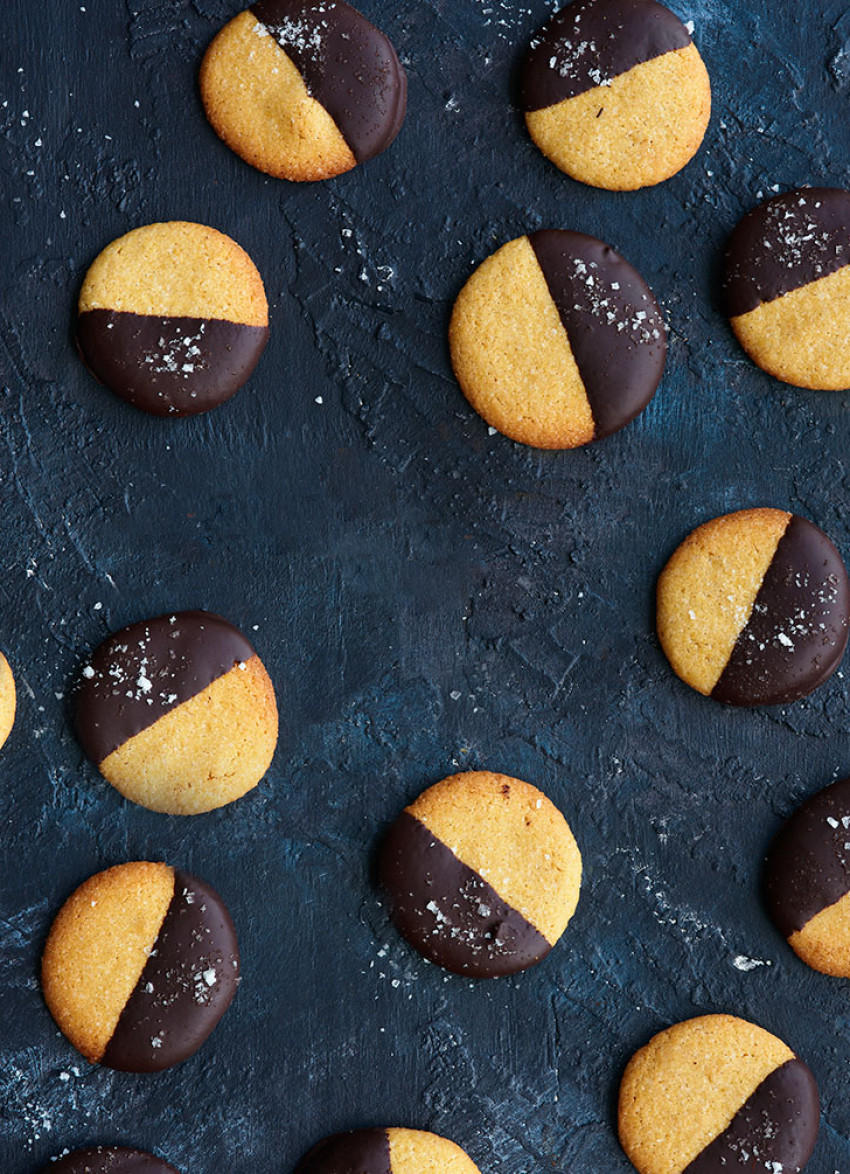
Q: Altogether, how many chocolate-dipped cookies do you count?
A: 13